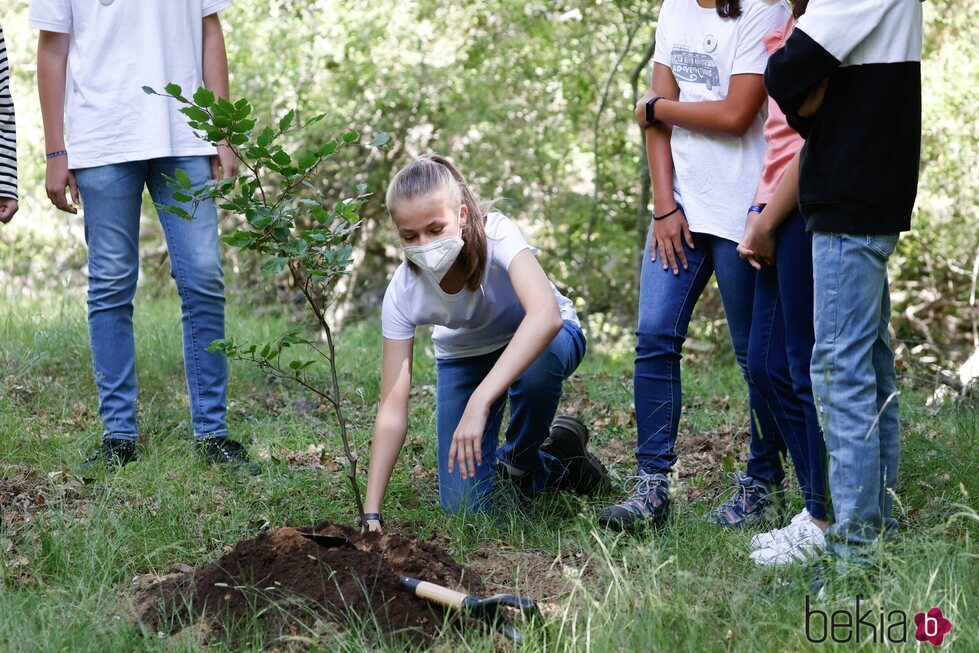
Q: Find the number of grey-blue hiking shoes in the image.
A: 2